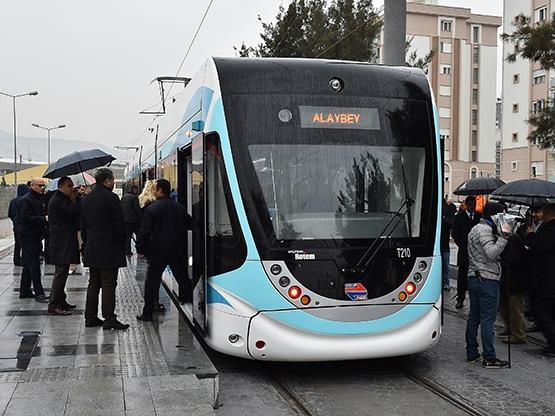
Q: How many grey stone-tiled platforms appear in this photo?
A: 1